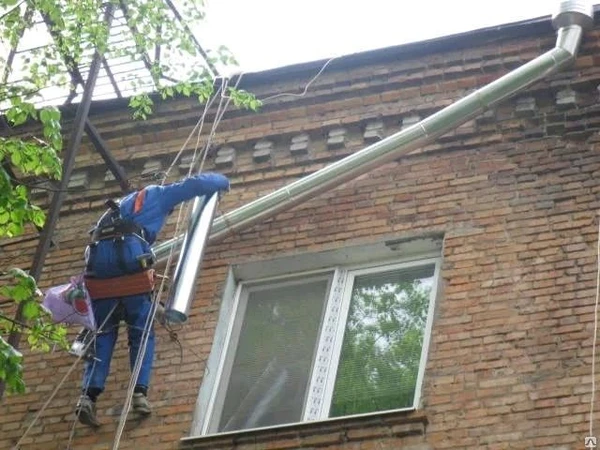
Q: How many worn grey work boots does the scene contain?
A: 2